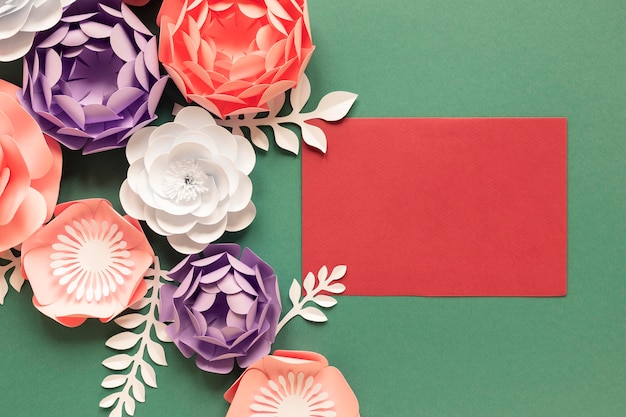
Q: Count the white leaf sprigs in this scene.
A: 4